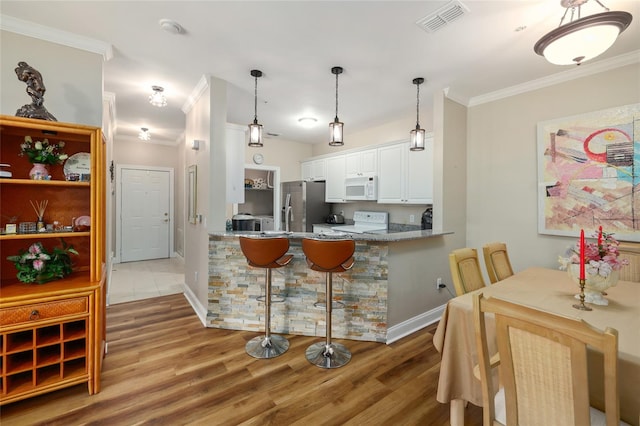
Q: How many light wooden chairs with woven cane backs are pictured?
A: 4